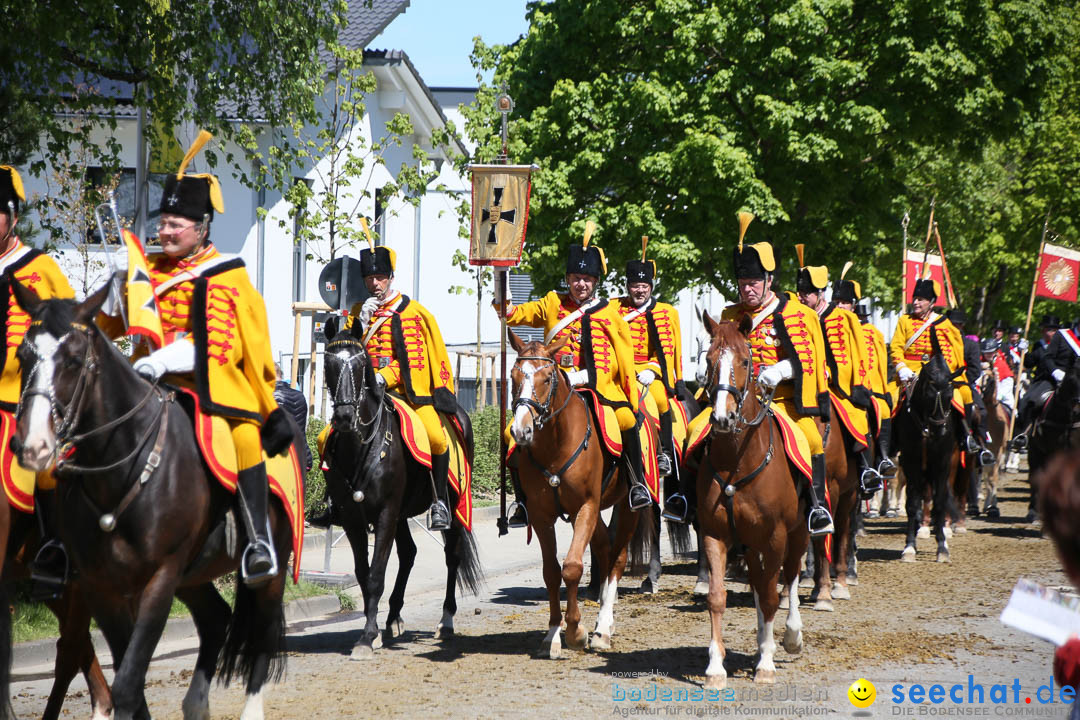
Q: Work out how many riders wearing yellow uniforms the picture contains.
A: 9